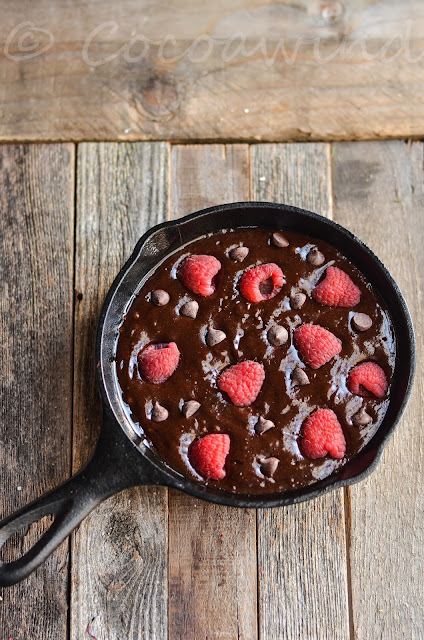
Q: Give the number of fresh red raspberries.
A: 9